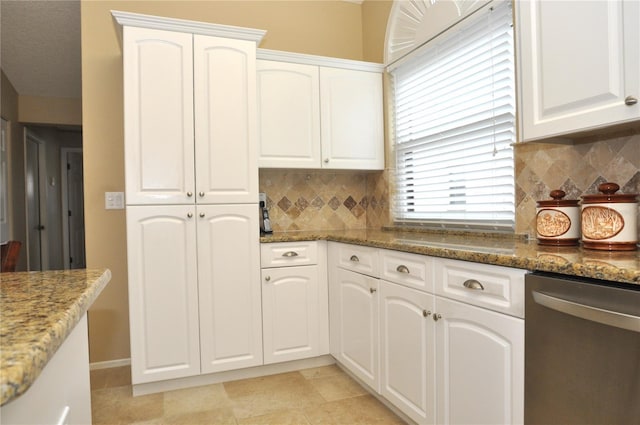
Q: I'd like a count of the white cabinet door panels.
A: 11